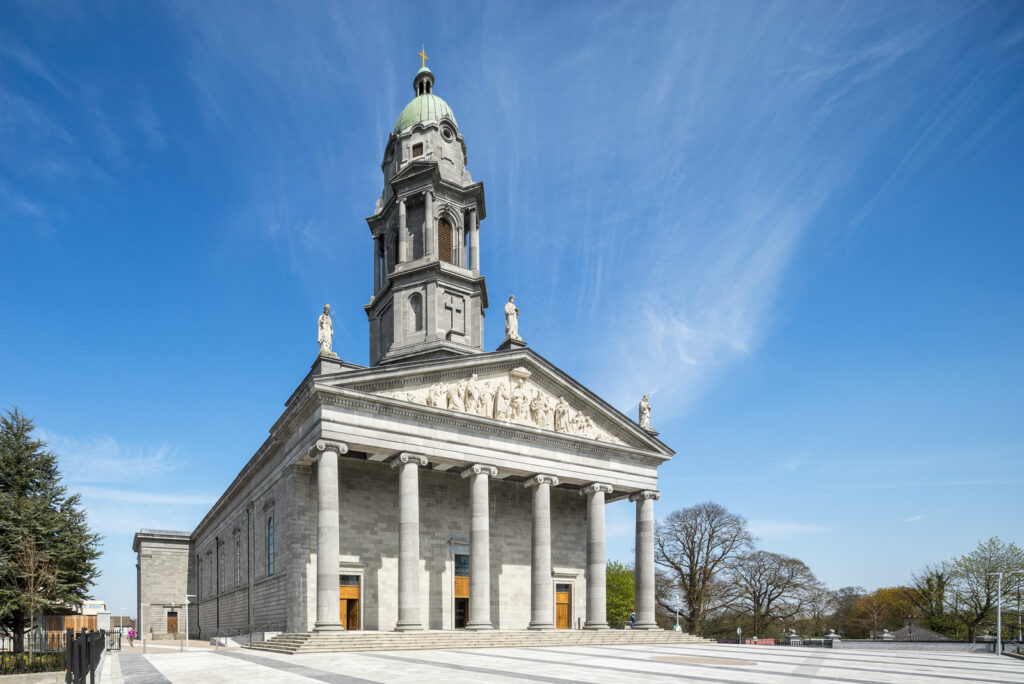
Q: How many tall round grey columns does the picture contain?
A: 6